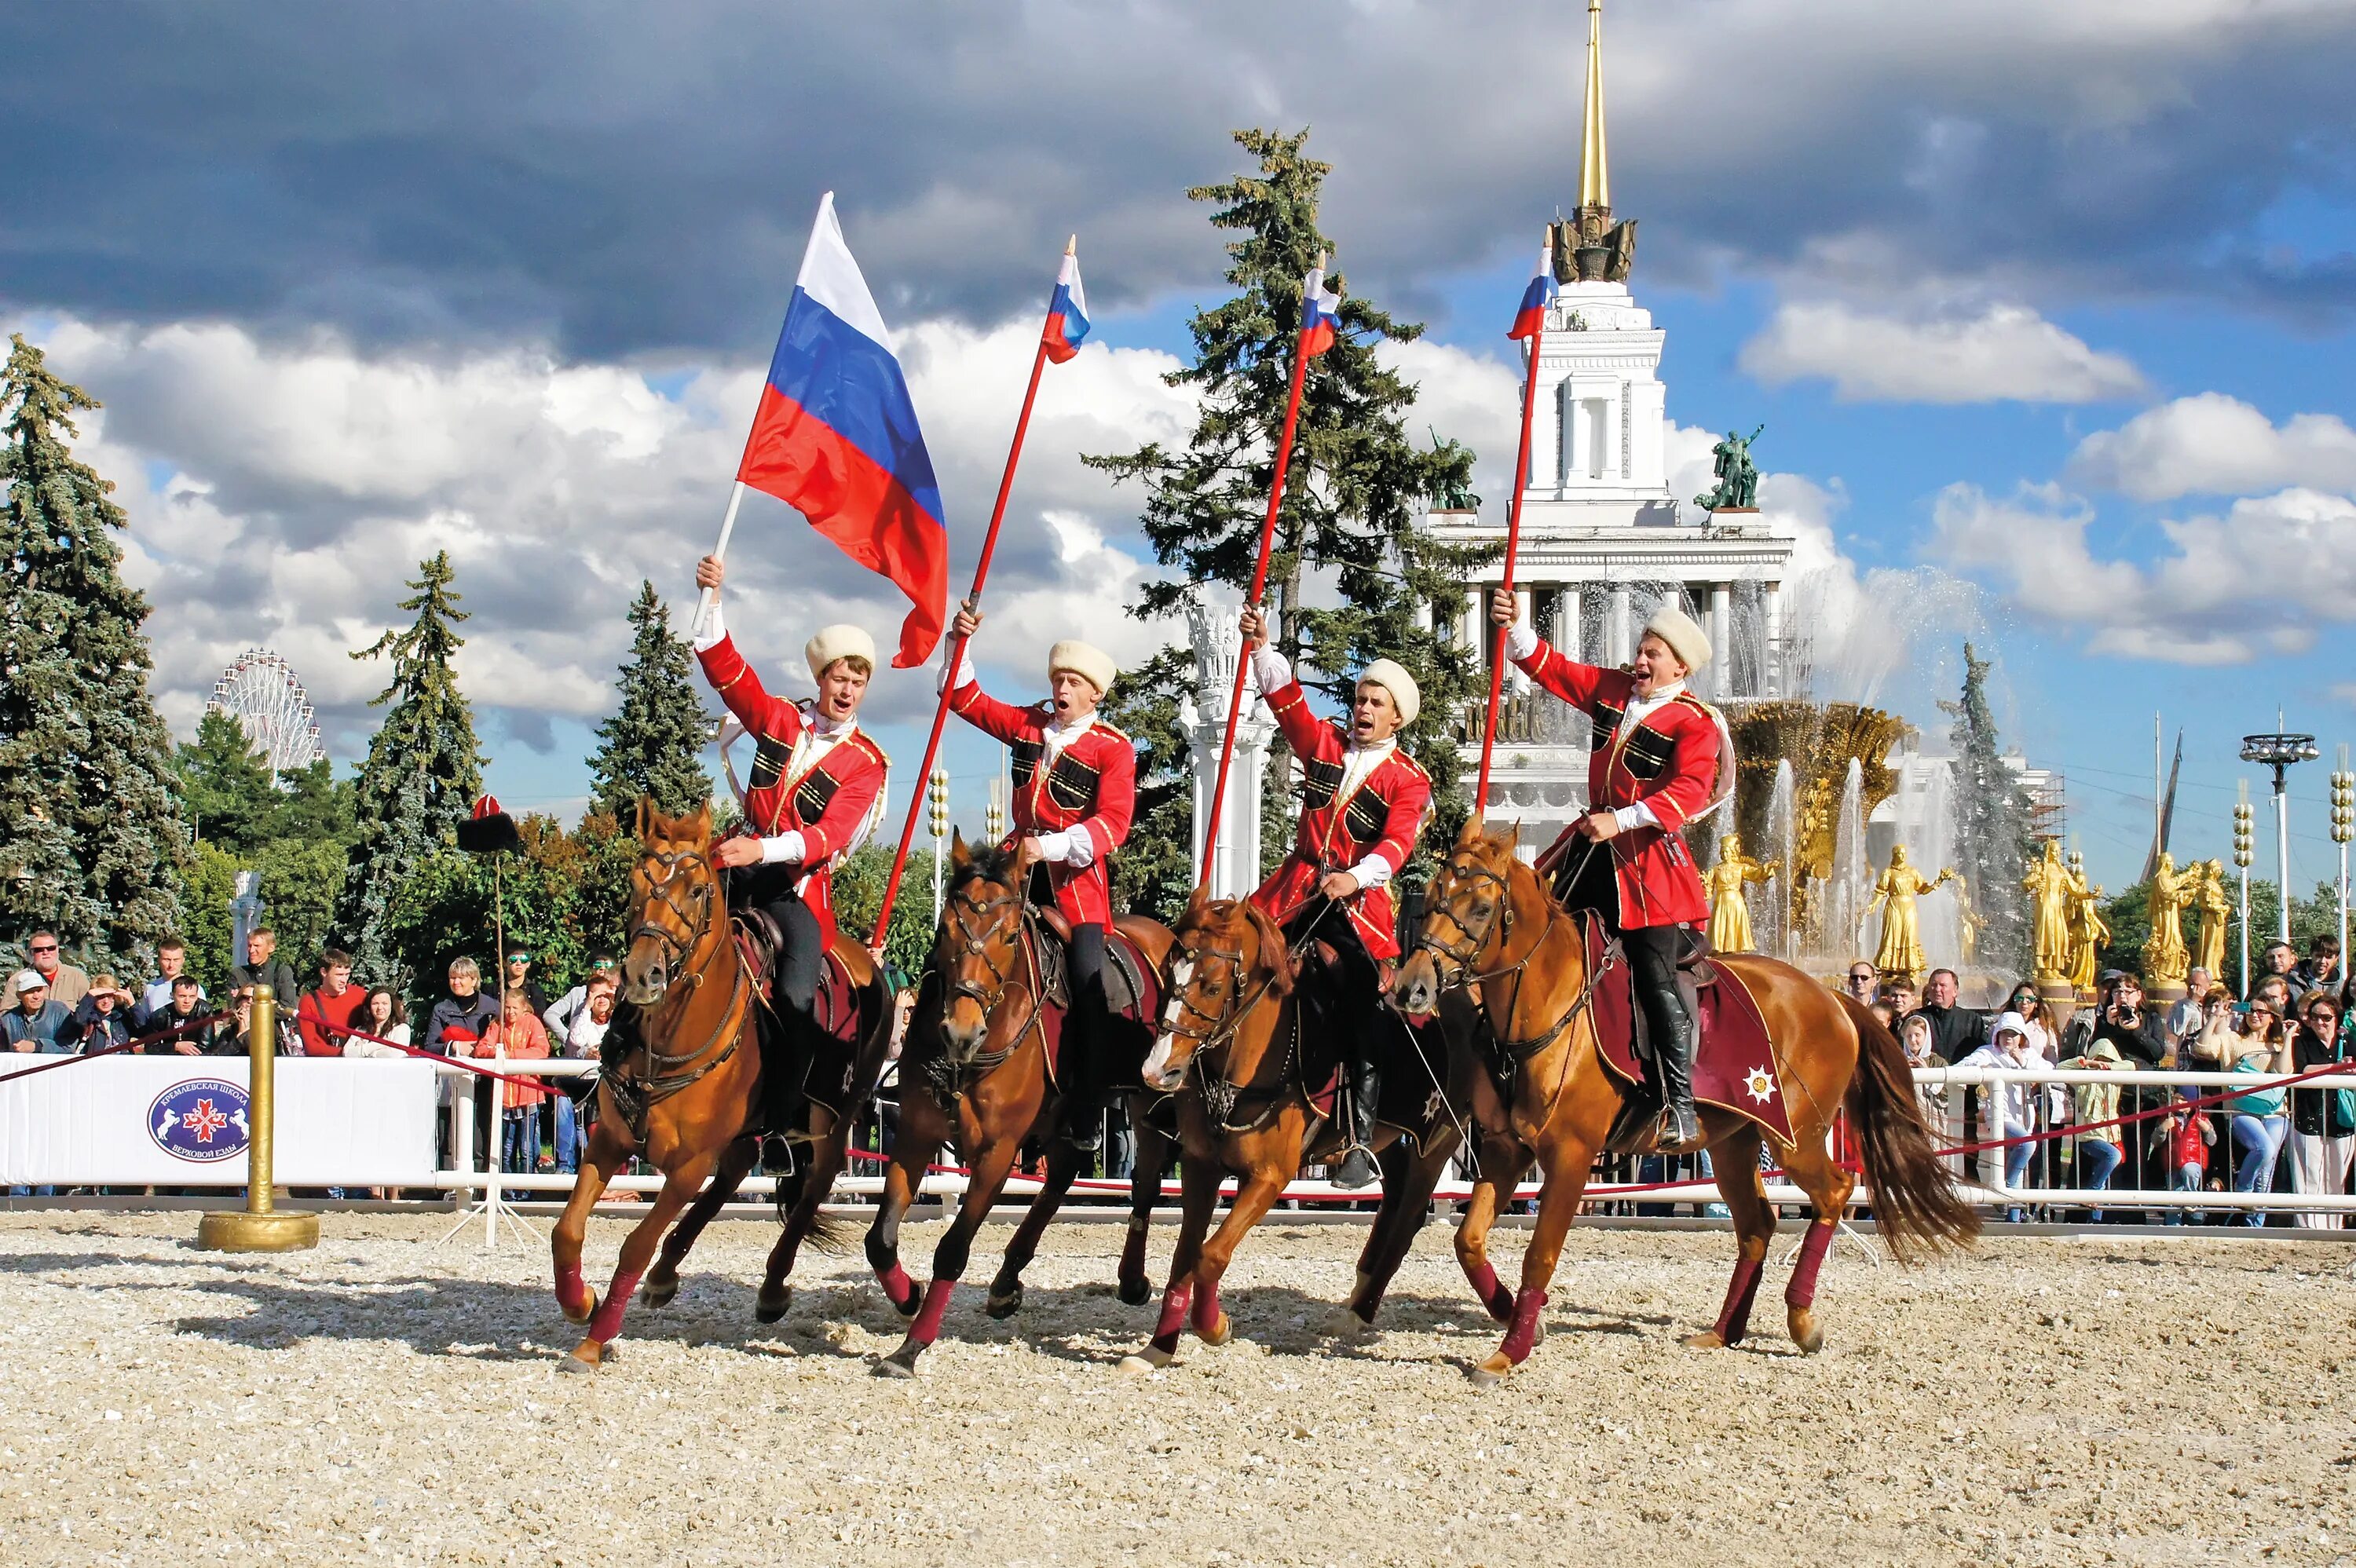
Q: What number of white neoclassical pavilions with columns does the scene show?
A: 1